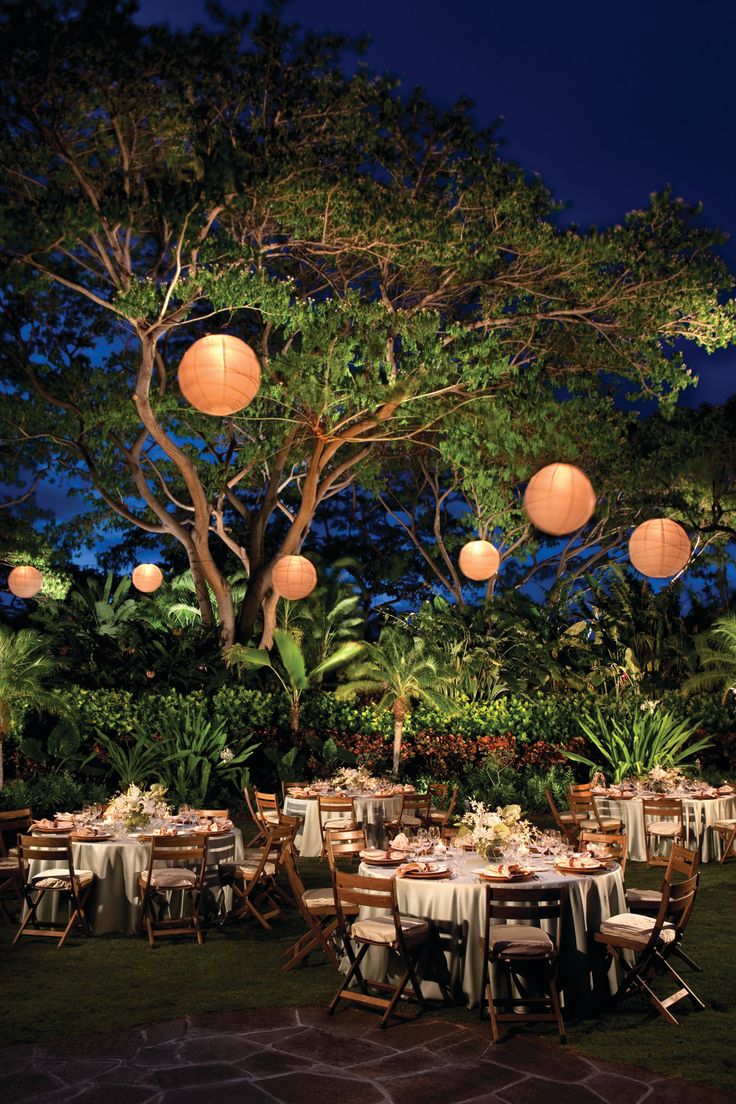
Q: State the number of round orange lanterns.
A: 7